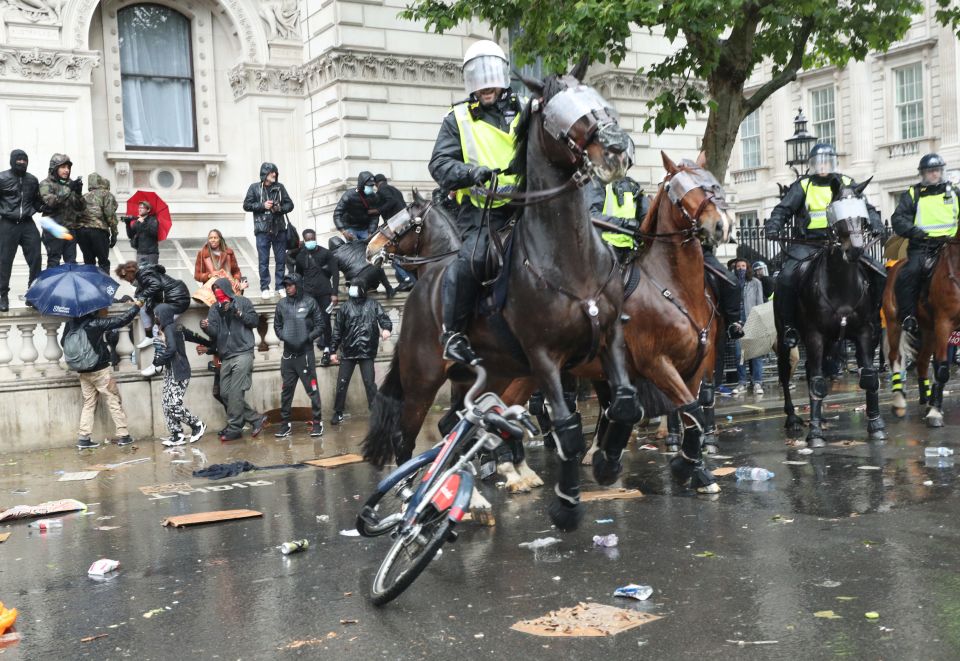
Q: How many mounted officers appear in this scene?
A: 4